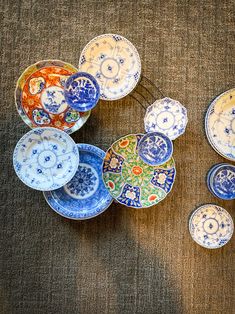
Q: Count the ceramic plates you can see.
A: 11